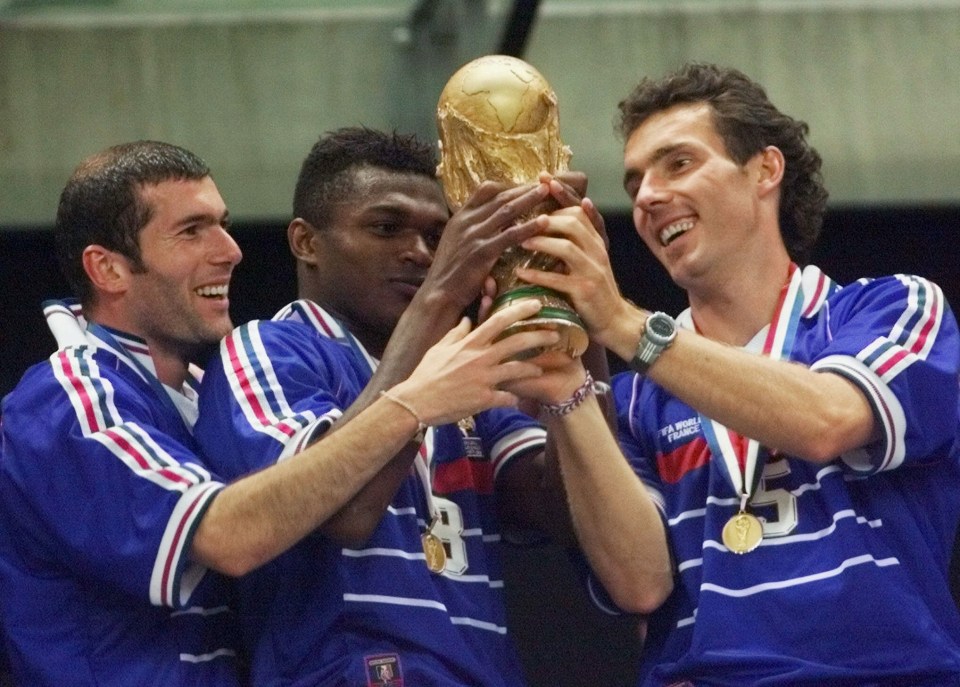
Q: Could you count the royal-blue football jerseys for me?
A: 3